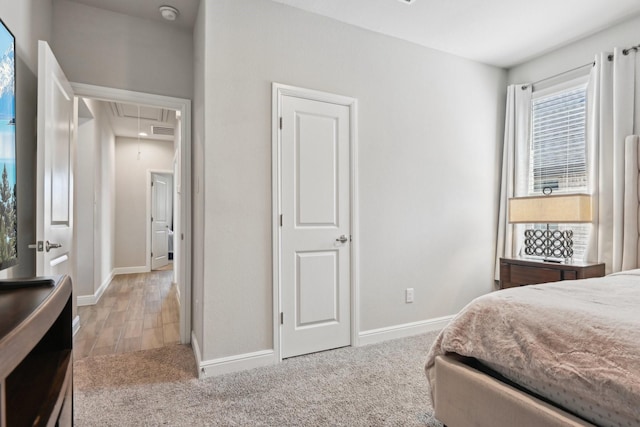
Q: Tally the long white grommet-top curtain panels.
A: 2